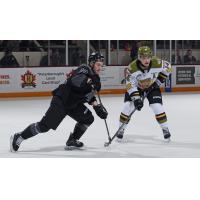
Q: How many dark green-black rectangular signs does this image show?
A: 1